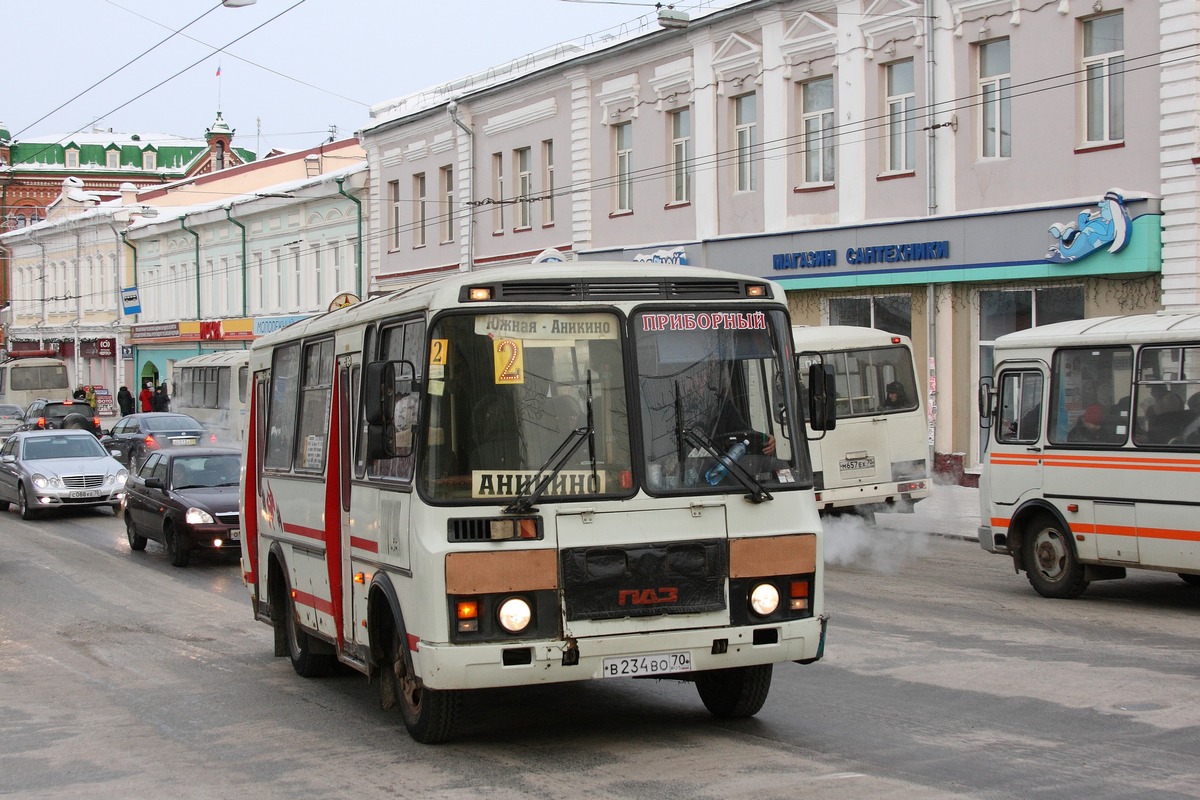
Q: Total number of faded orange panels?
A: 2